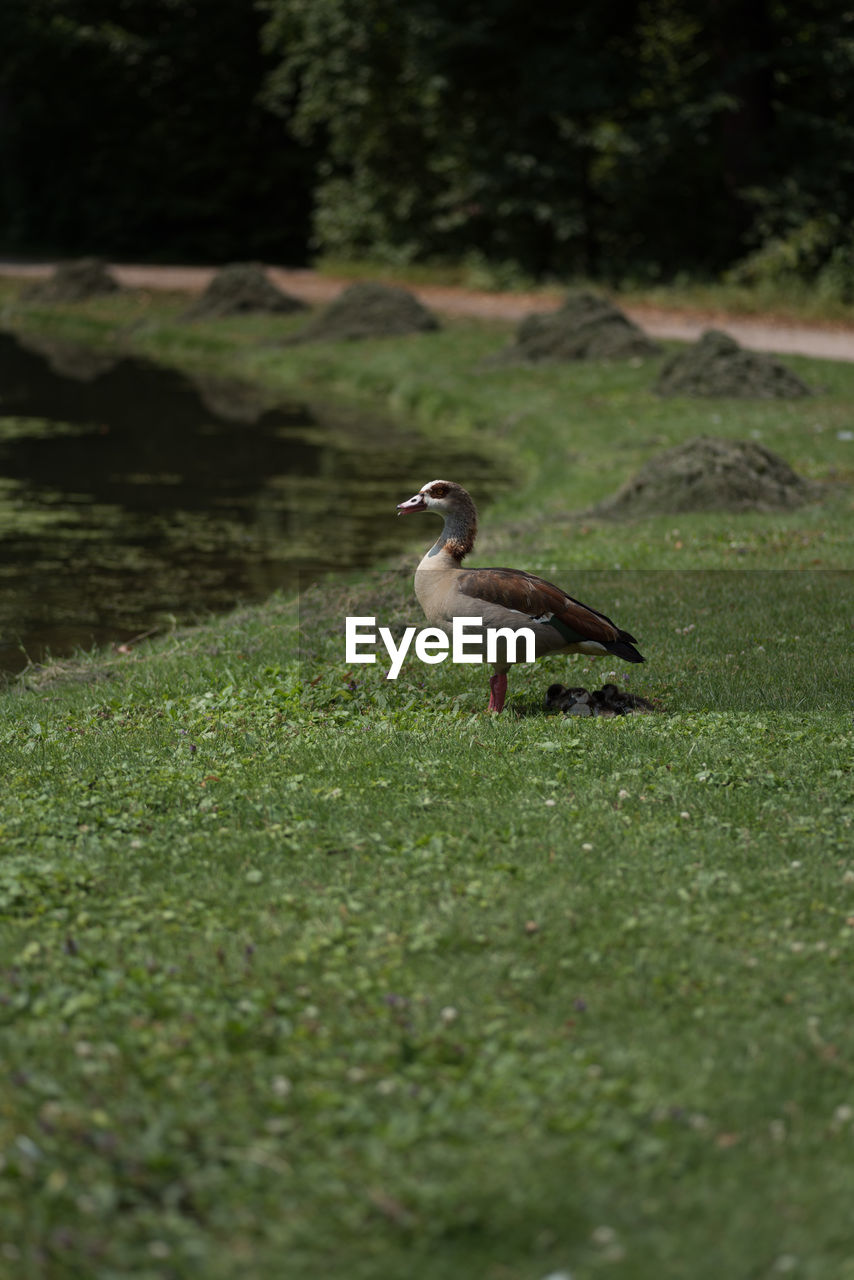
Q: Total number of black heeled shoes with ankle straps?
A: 0